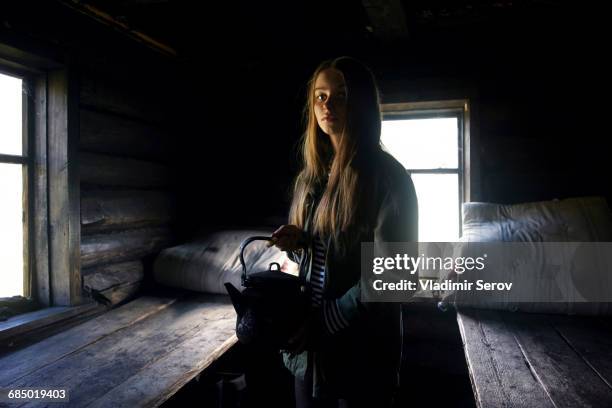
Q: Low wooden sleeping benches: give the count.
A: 2